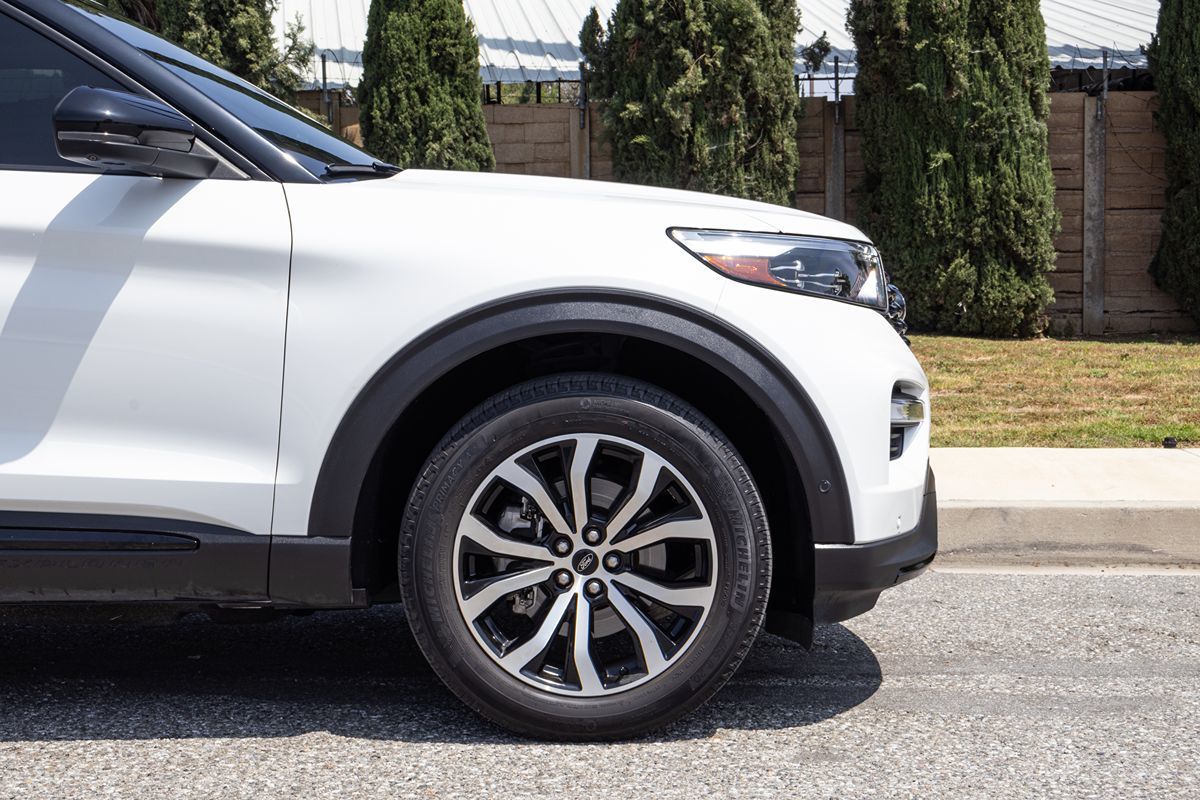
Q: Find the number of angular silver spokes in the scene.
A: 10